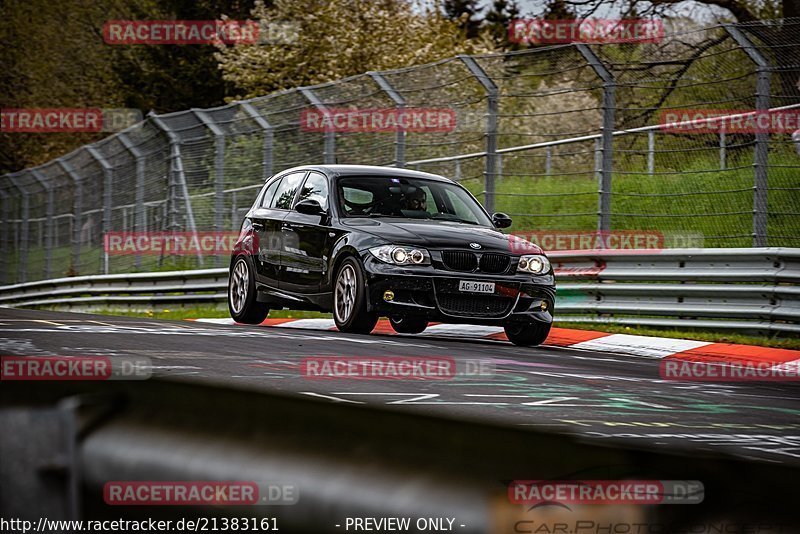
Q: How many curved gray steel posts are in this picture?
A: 14